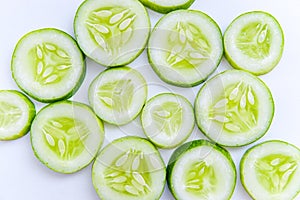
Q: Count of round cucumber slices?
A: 13